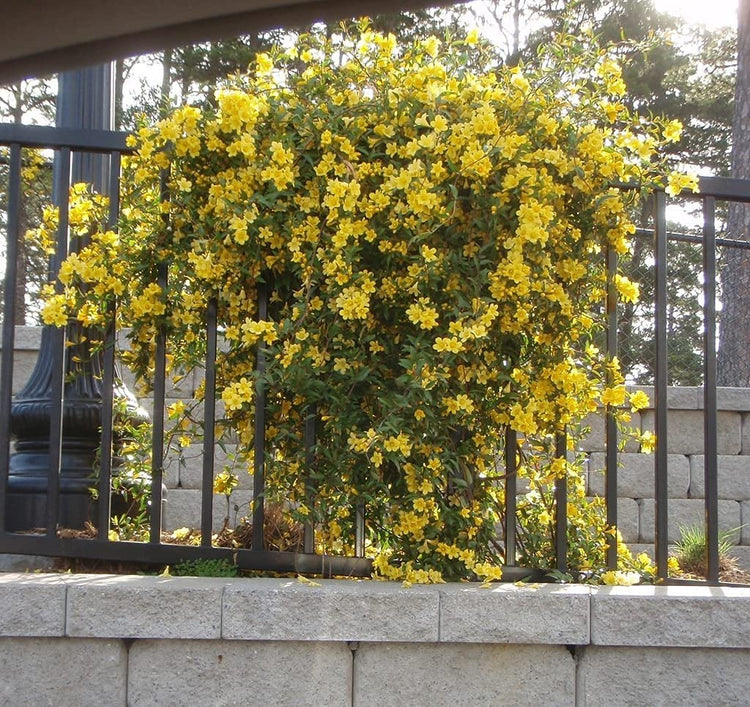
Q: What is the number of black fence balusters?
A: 13